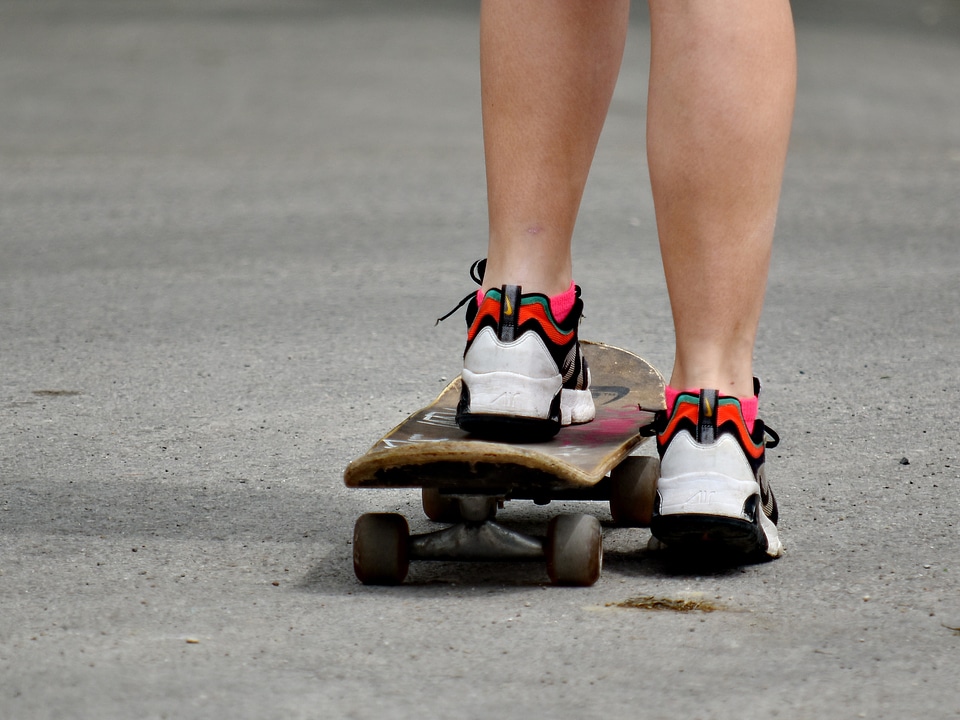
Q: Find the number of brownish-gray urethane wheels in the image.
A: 4